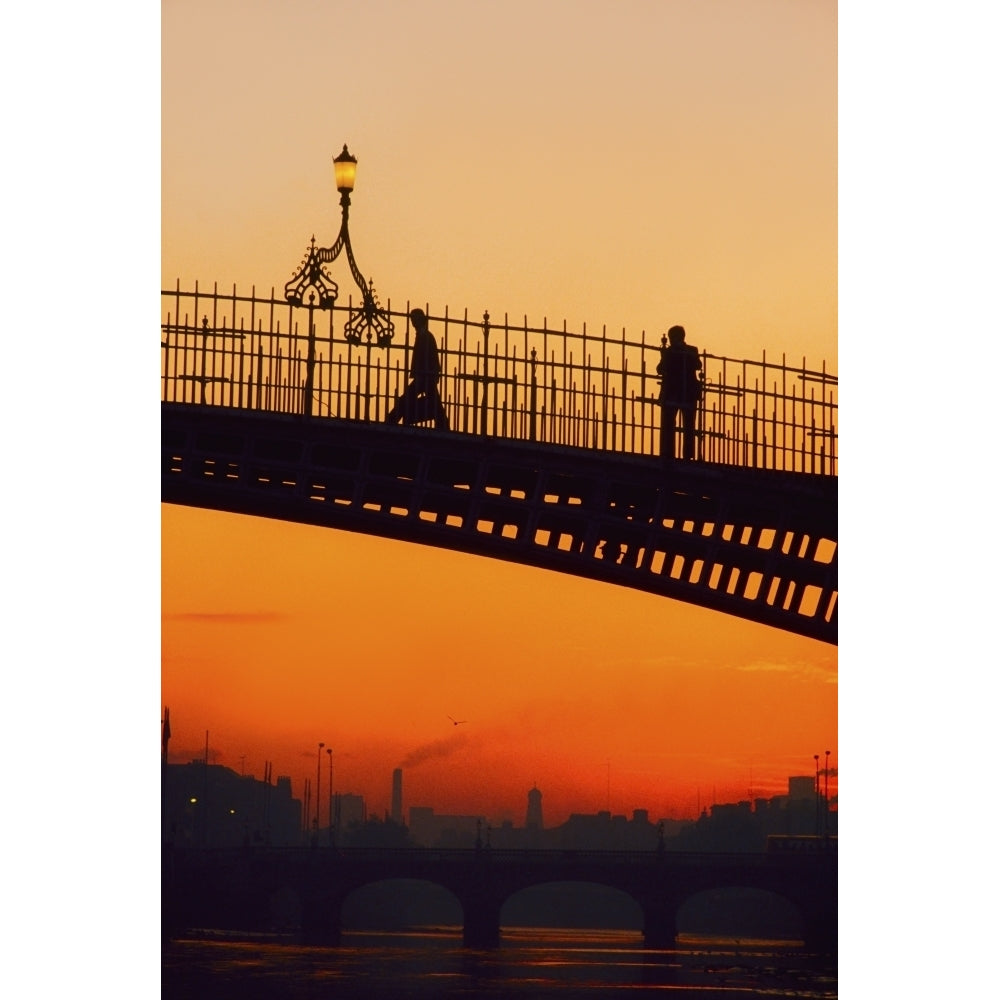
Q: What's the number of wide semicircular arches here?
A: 3